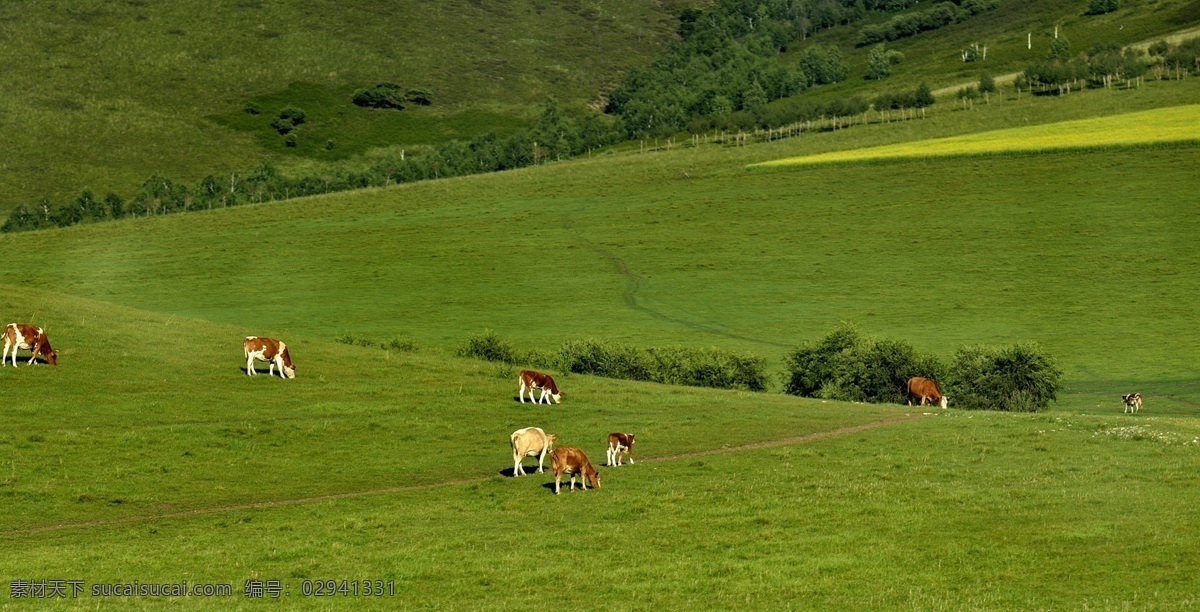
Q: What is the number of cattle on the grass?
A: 8